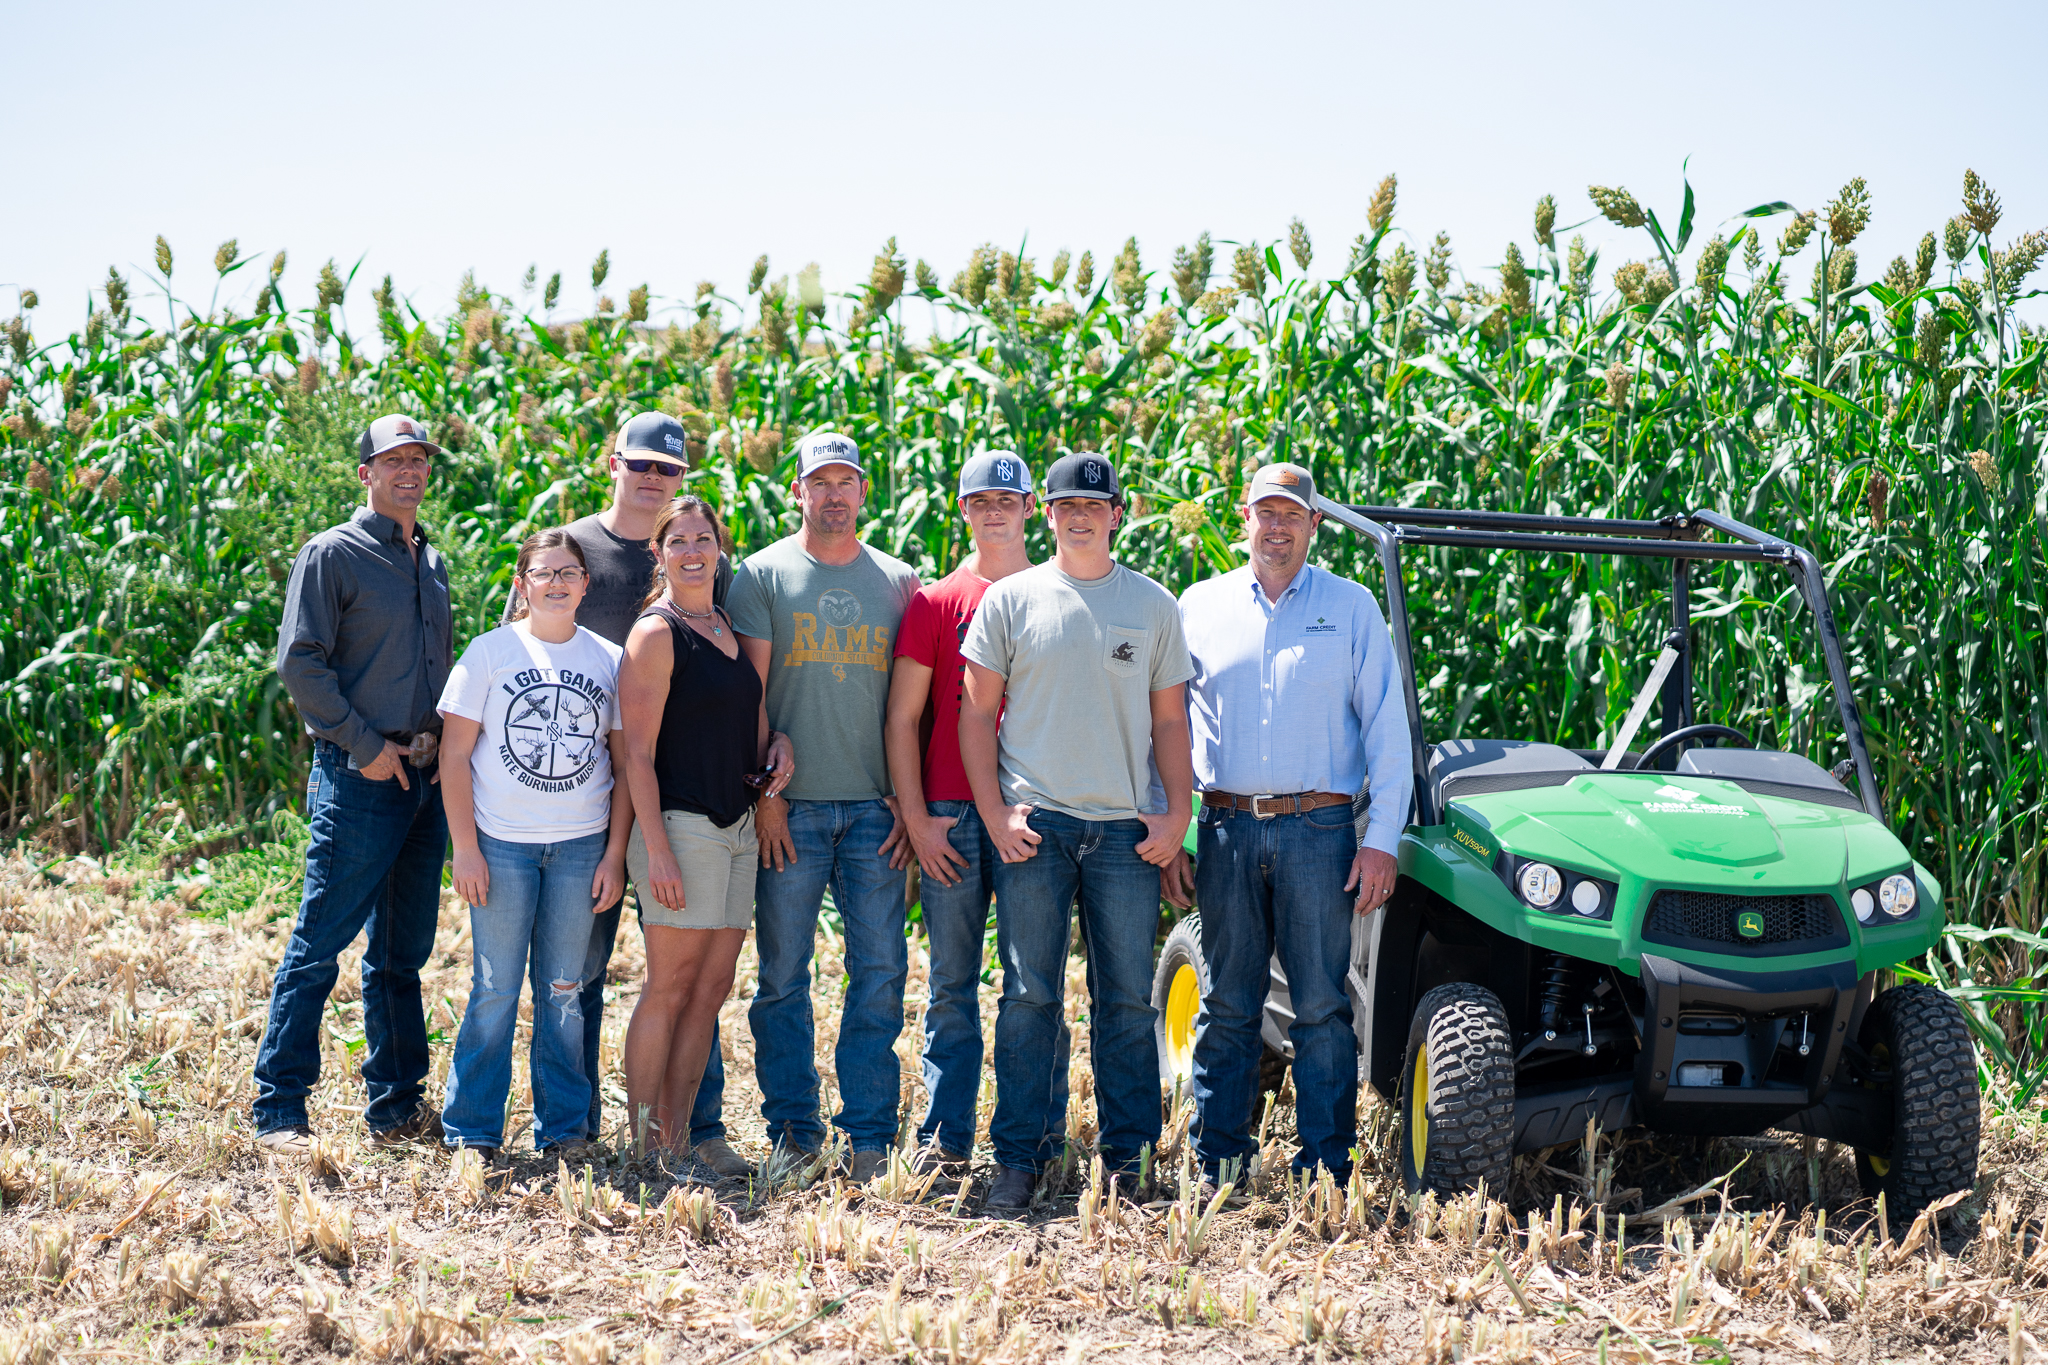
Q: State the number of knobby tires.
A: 3